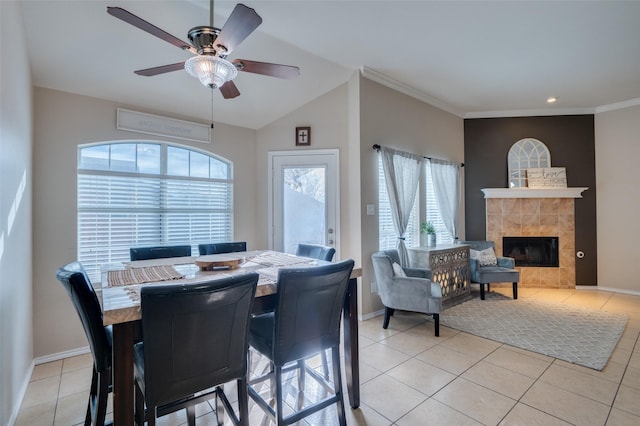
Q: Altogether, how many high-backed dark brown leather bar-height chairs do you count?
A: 6